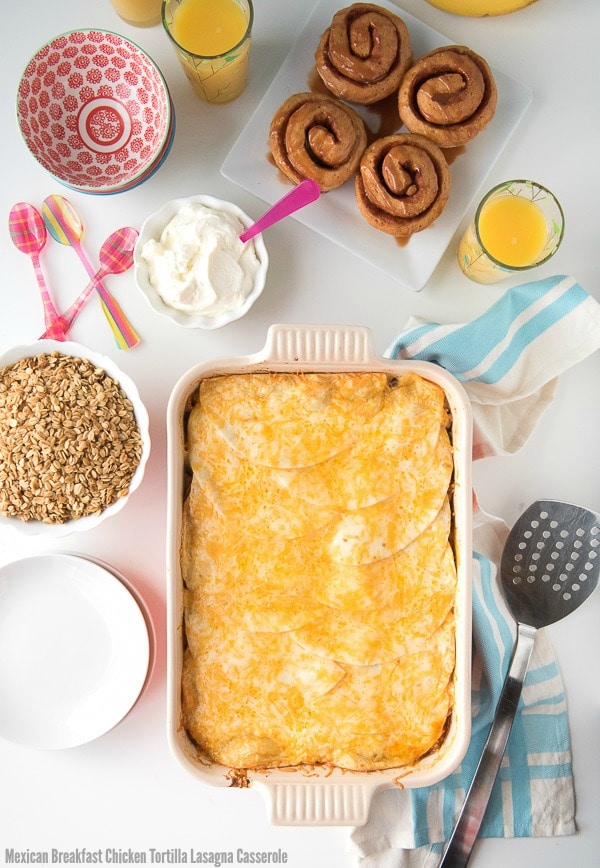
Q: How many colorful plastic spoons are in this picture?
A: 4